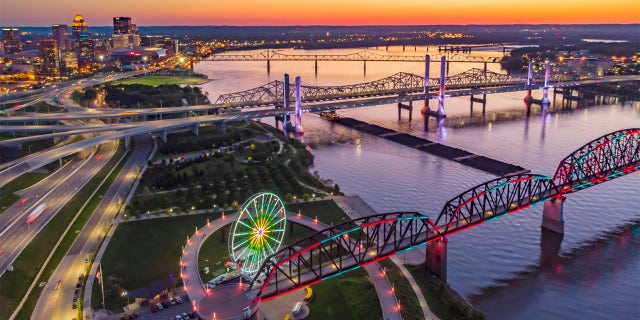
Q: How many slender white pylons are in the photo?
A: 6